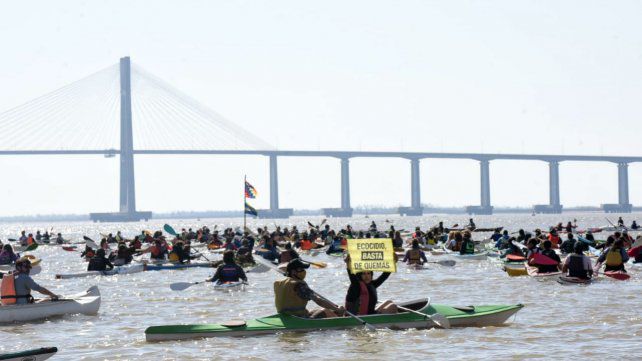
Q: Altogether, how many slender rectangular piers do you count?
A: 6